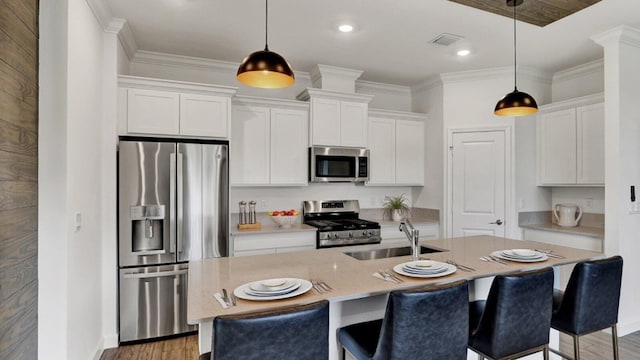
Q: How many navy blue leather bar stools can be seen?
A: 4